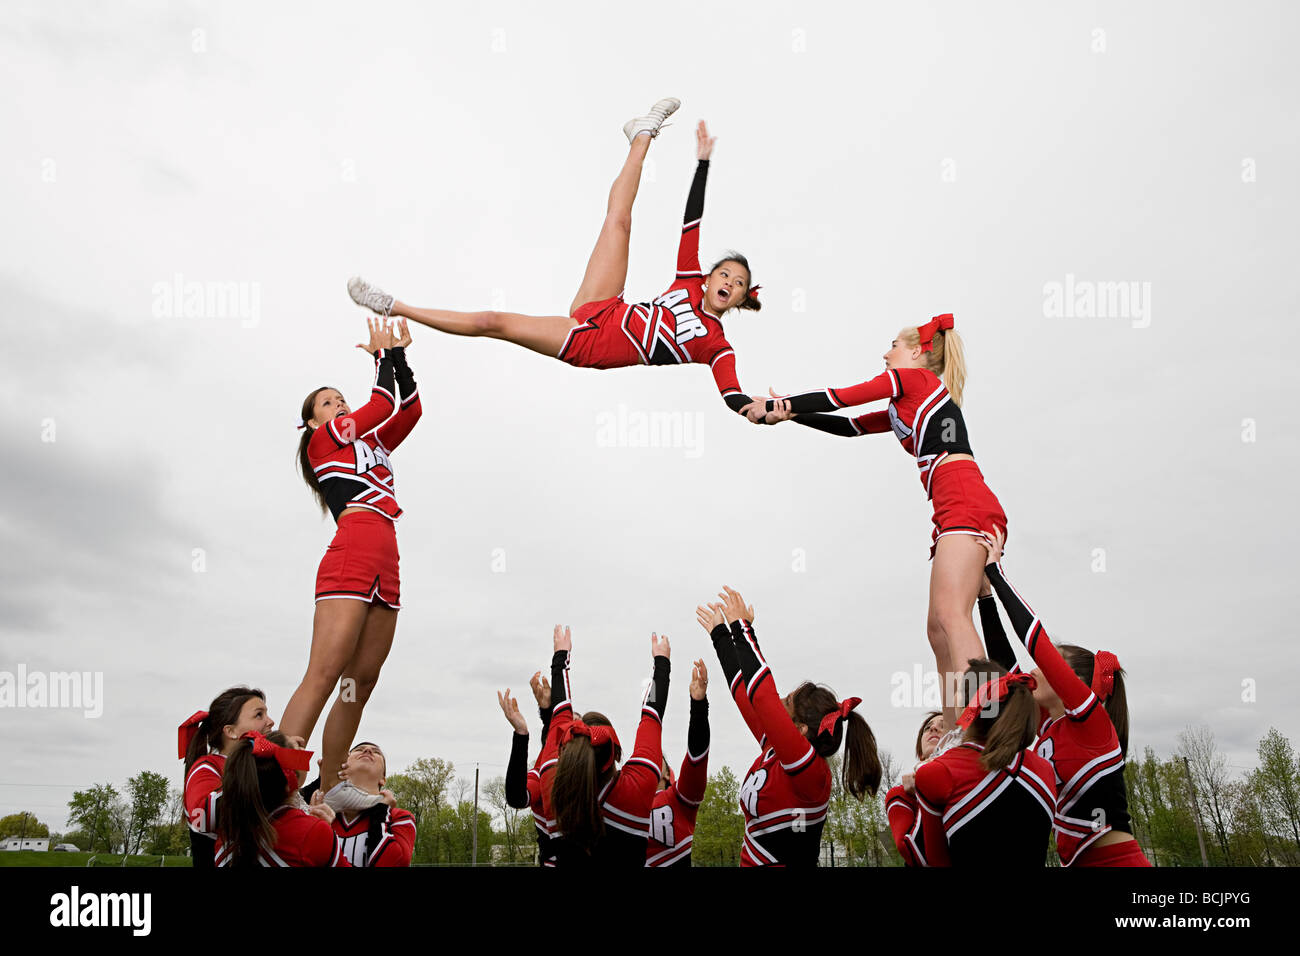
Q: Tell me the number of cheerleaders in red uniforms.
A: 13